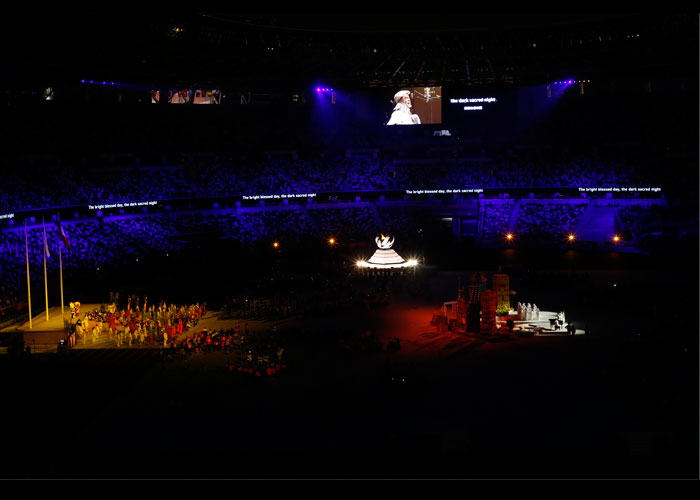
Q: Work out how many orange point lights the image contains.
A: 5